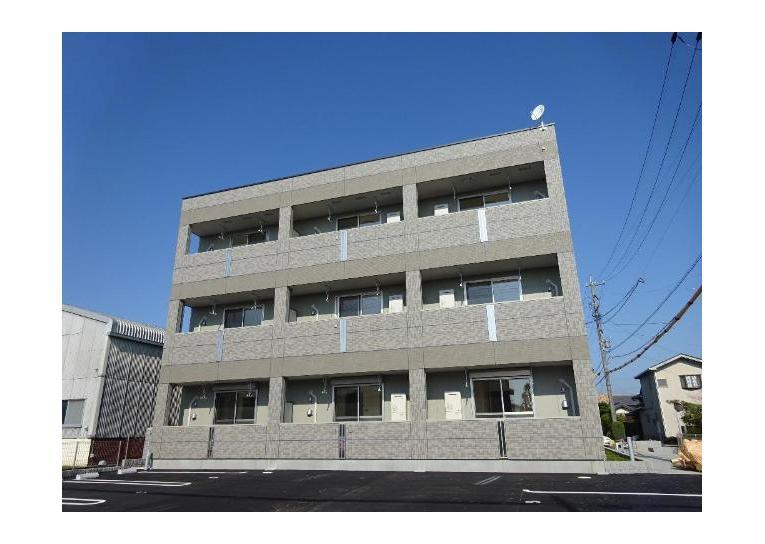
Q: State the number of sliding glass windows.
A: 9